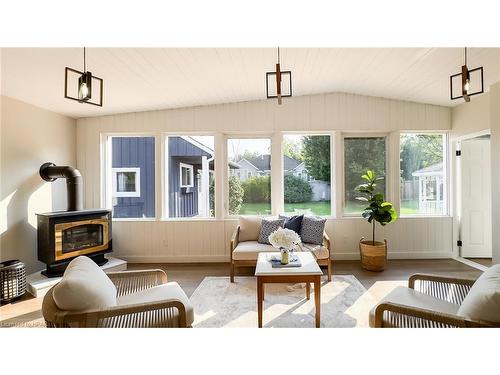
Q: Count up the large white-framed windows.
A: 6